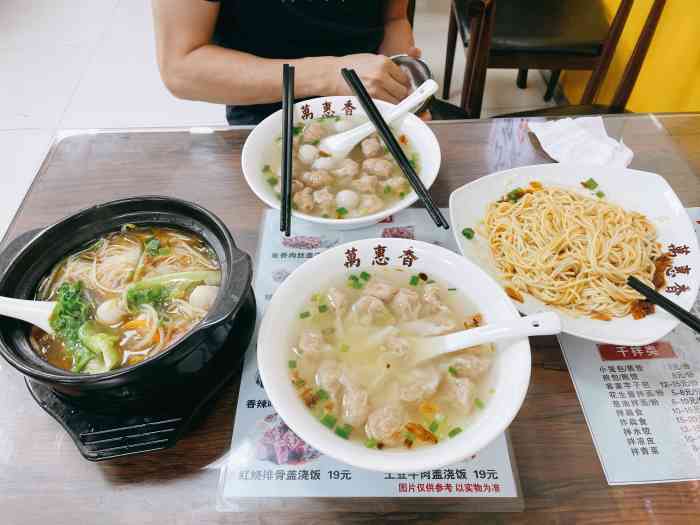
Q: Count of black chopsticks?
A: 6